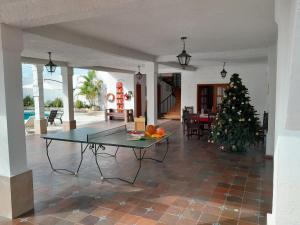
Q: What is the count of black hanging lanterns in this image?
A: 4